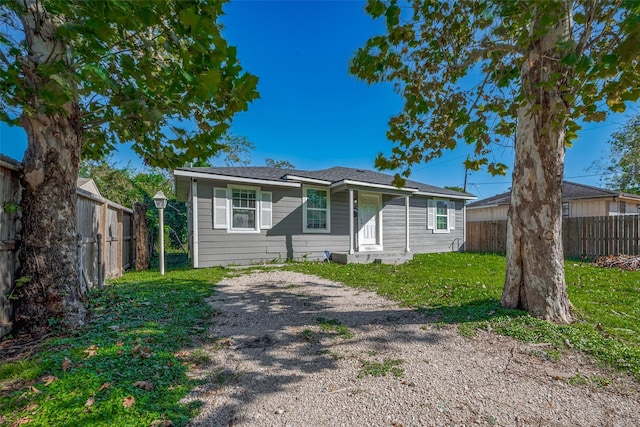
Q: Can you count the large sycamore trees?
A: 2